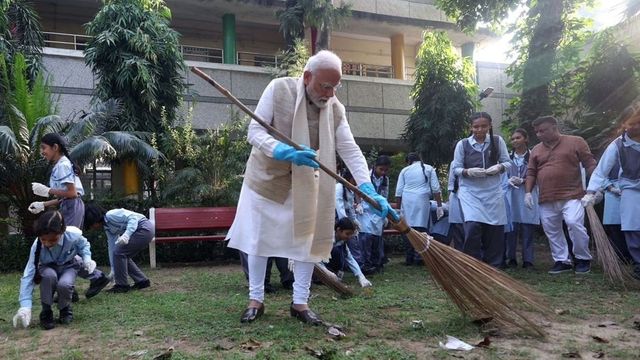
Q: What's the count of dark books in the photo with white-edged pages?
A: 0